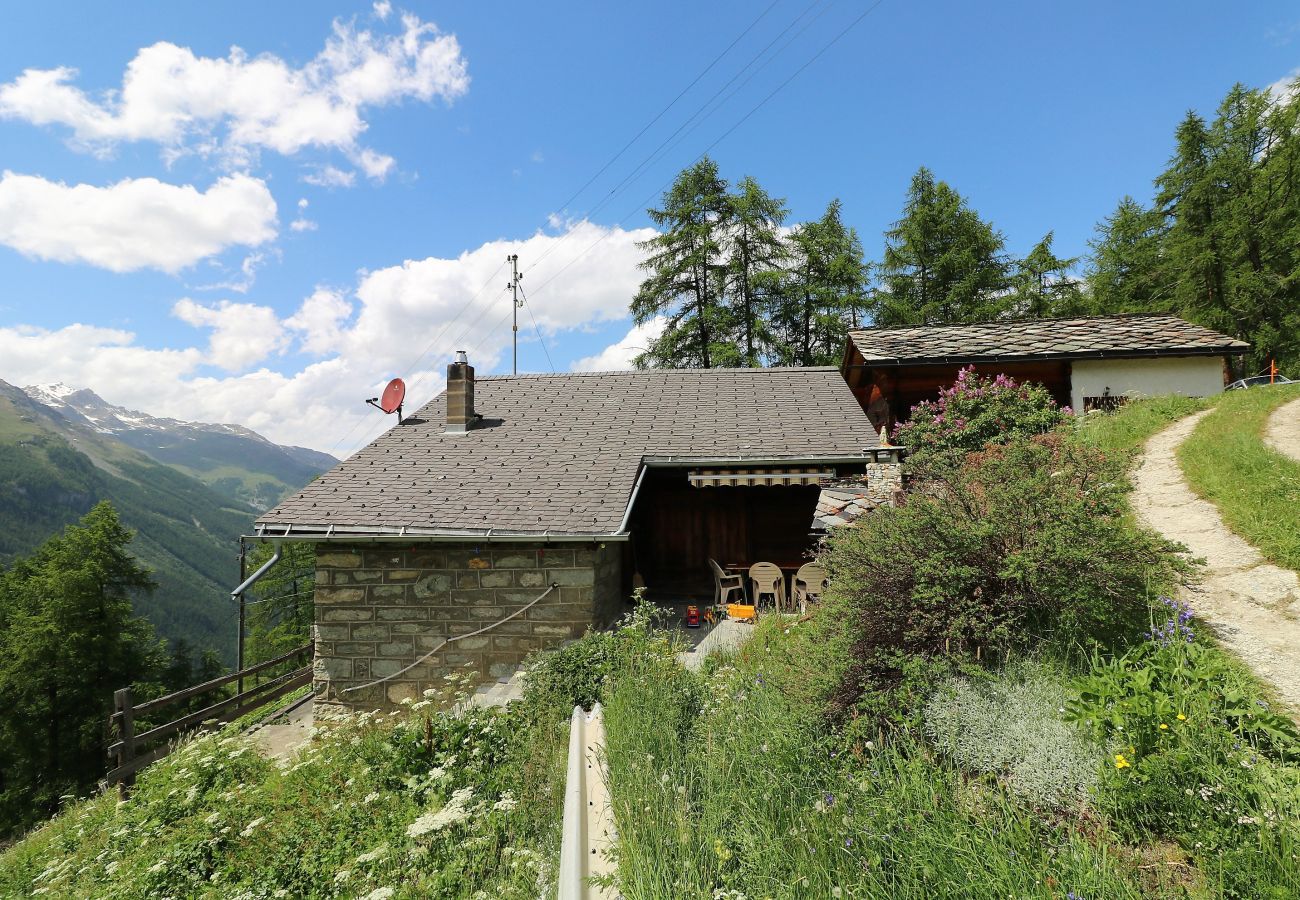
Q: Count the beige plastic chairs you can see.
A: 3